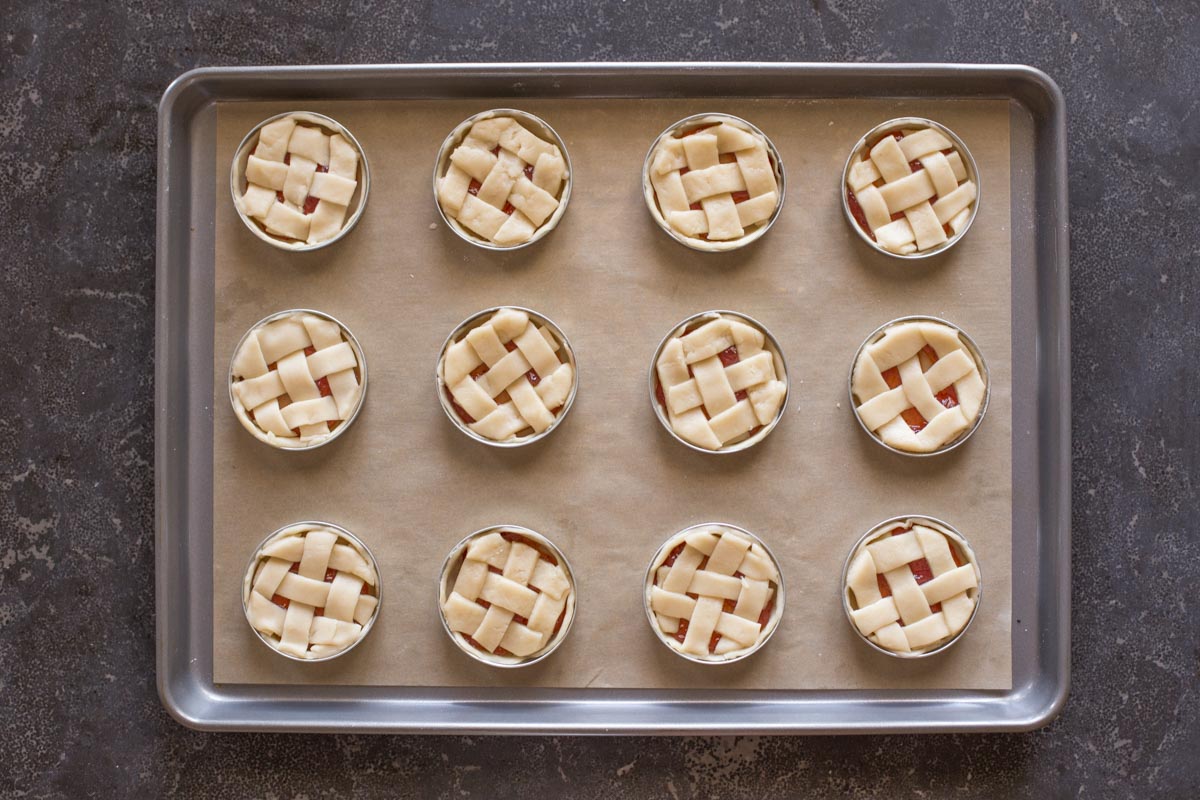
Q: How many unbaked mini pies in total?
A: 12